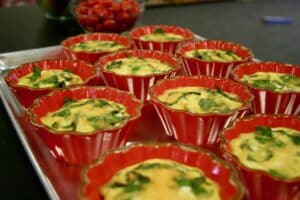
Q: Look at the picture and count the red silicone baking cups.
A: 10